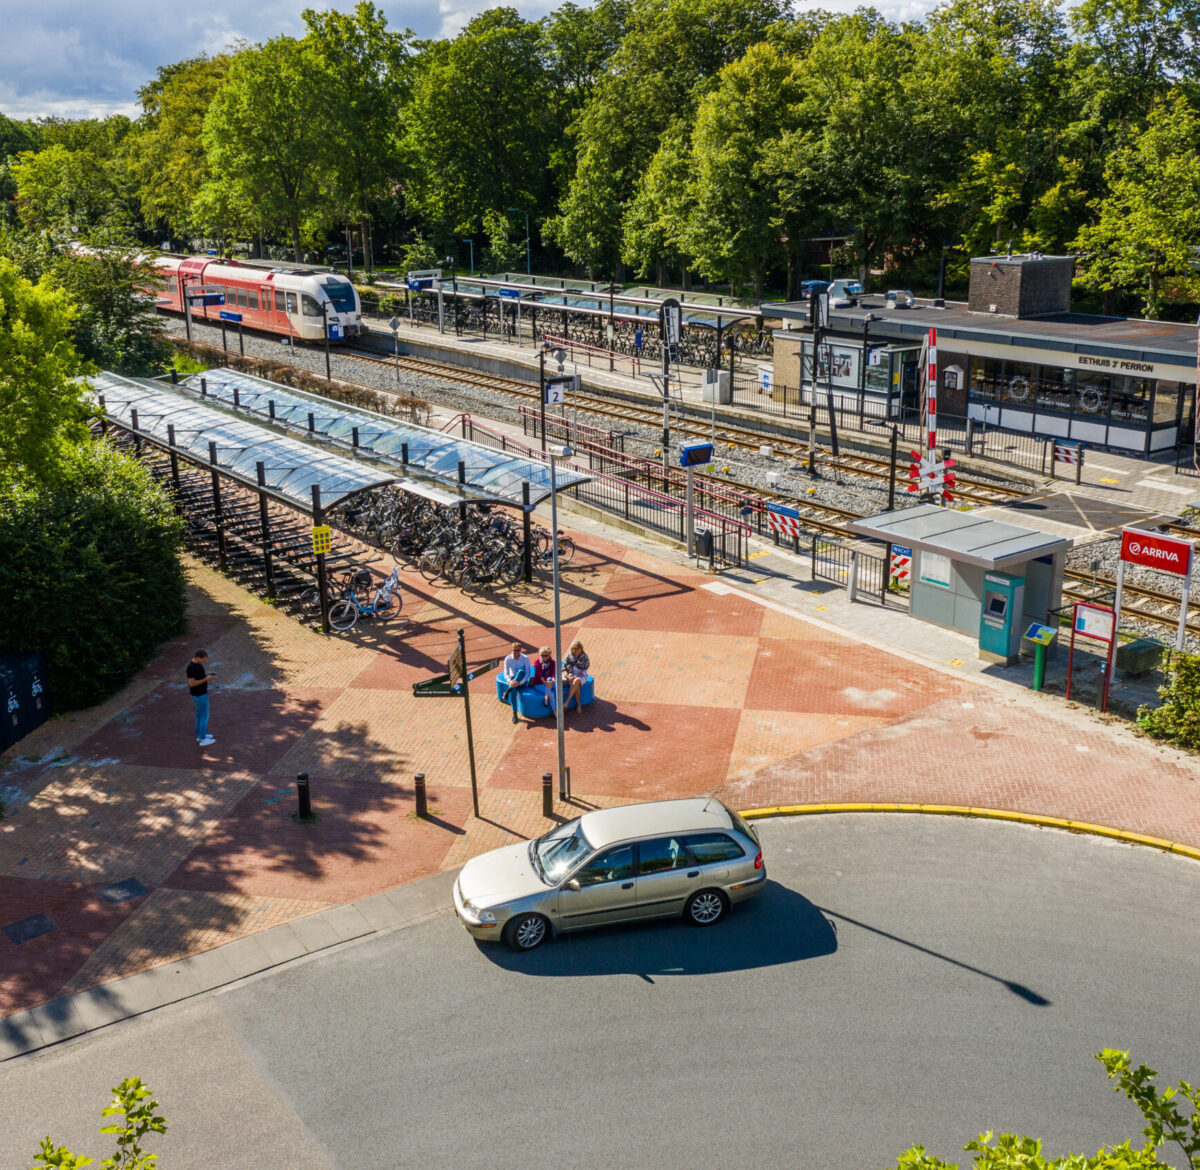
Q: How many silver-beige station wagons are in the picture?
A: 1